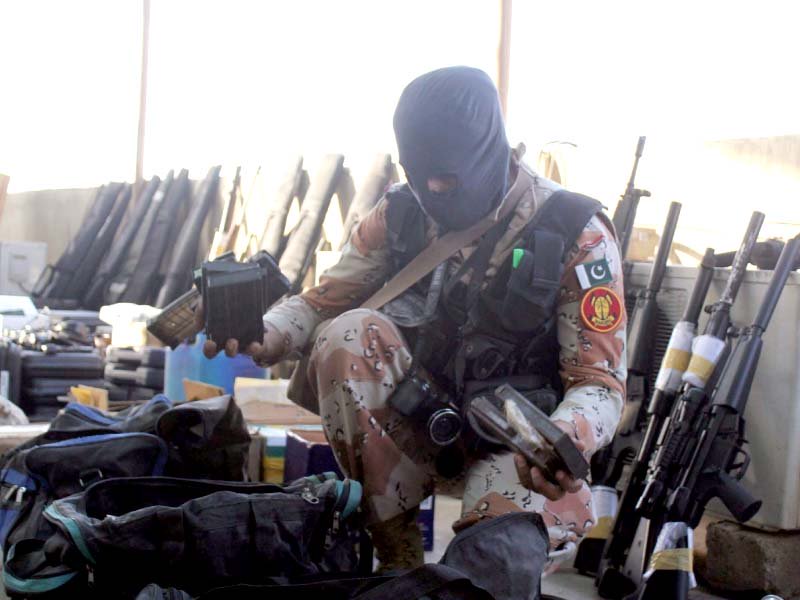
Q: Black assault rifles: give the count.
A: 5